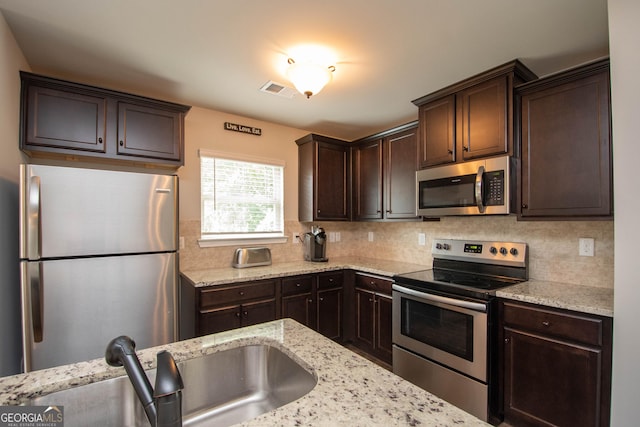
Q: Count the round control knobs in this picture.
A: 5